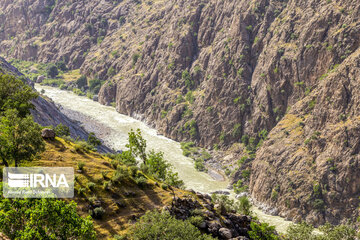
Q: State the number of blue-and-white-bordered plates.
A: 0